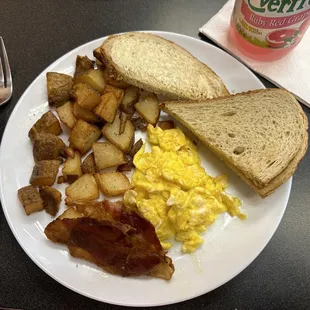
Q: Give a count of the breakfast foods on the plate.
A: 4